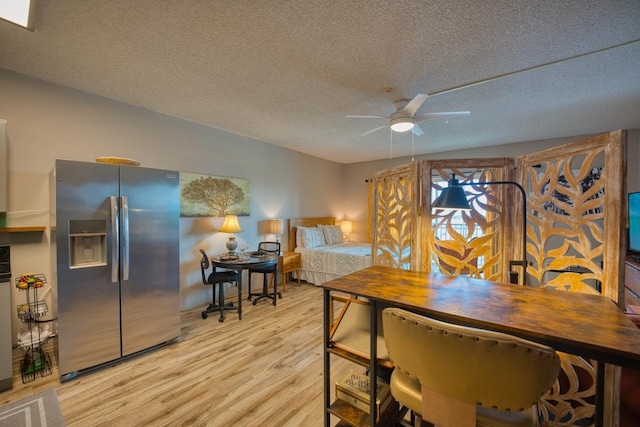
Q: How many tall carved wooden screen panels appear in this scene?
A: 3